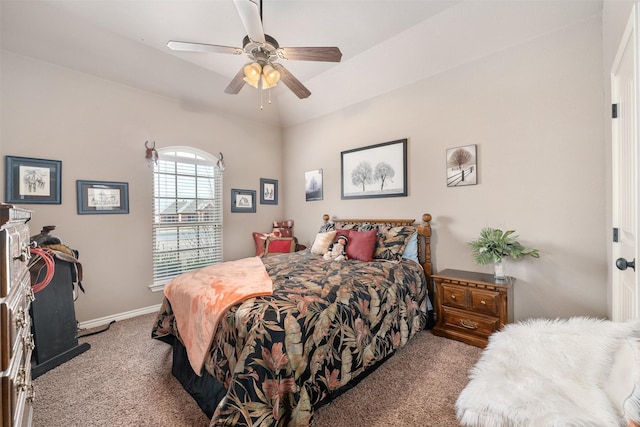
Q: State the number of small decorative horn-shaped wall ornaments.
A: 2